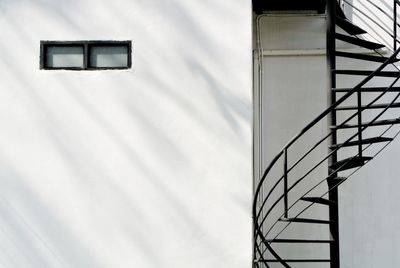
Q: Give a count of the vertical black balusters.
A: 3